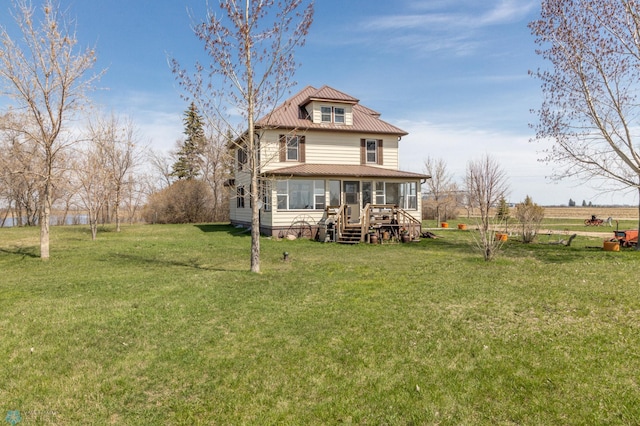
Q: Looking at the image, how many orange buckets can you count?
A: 4